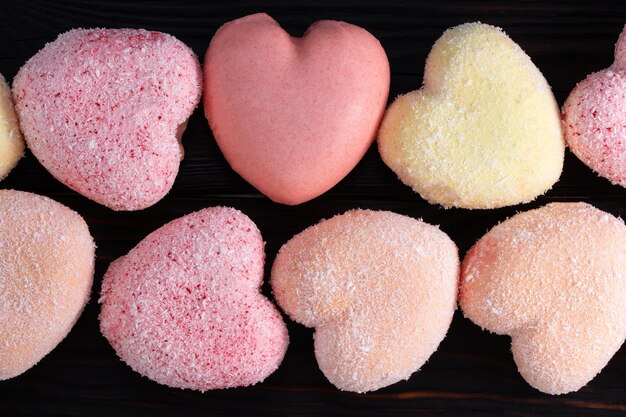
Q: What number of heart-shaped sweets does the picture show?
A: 9